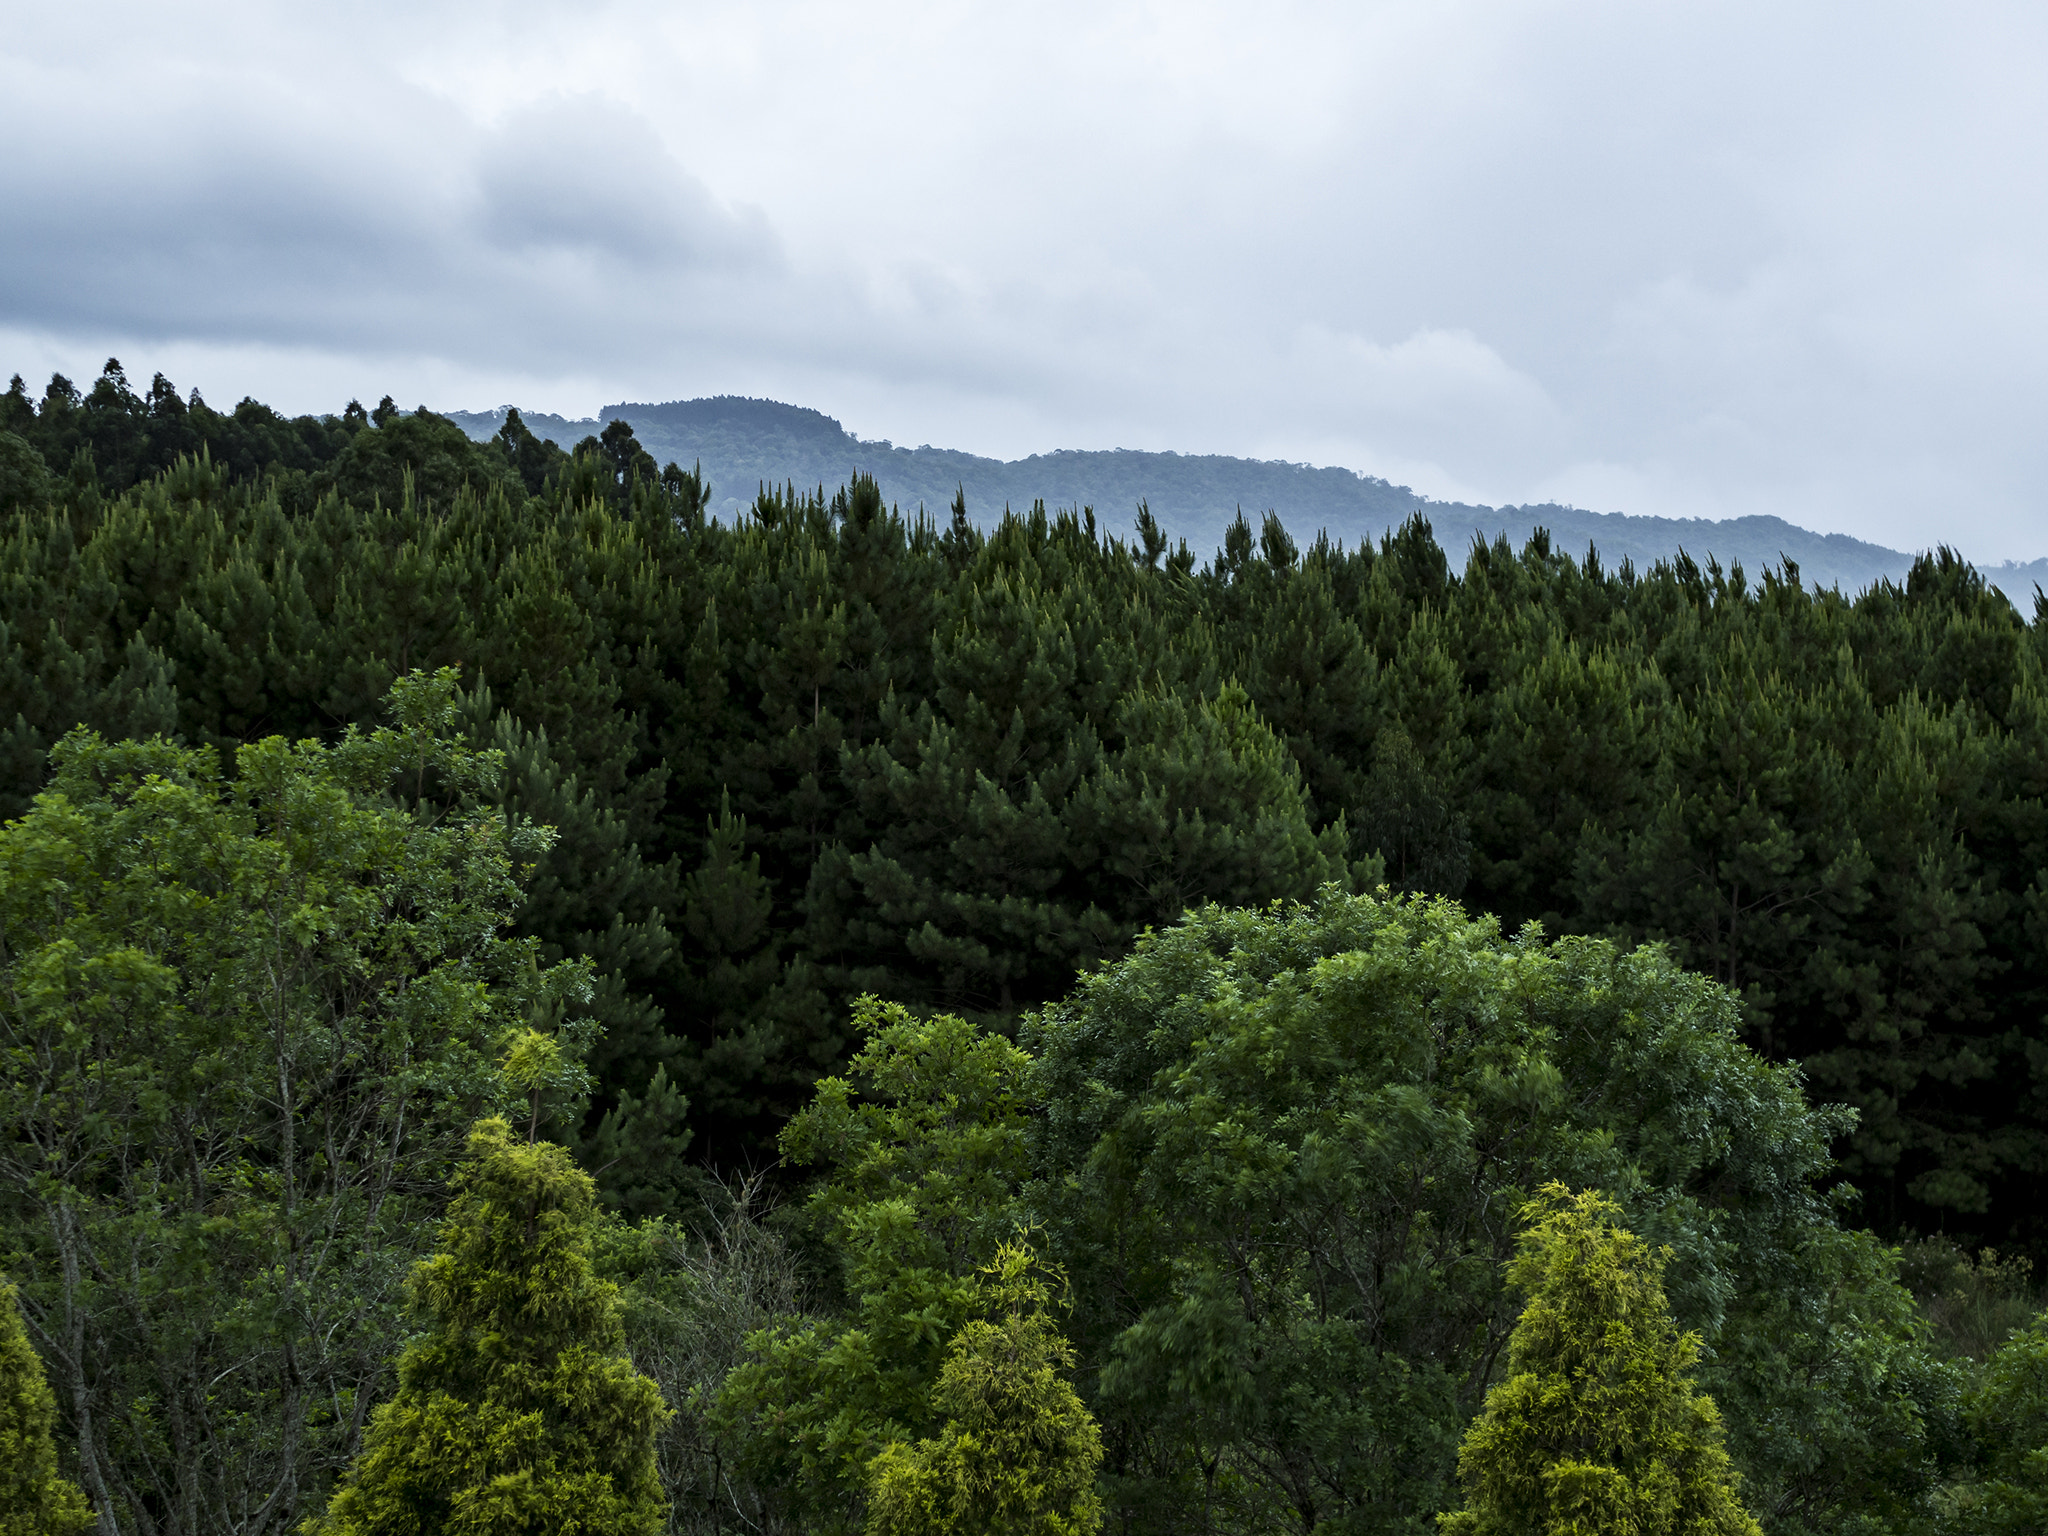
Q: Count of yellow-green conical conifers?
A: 4